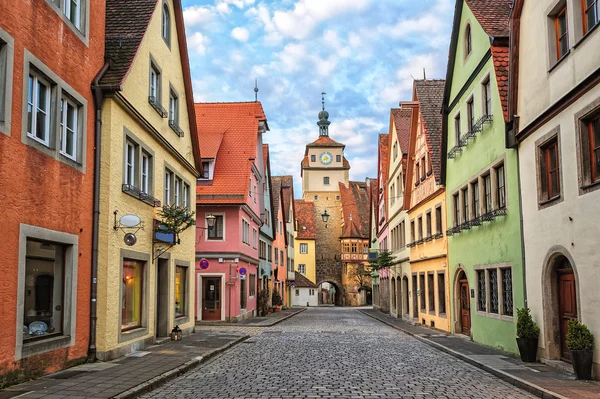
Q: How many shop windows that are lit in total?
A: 2